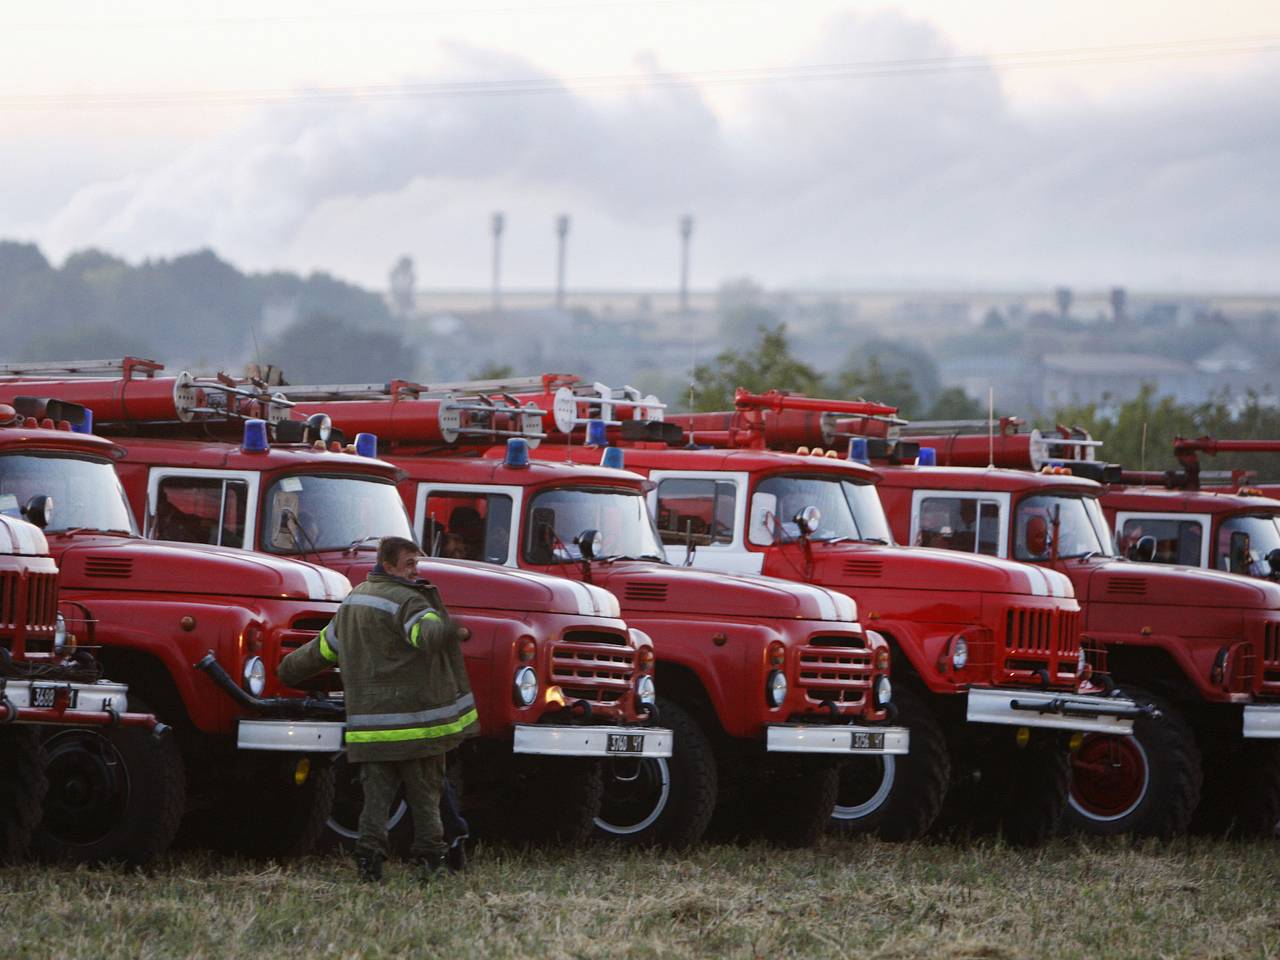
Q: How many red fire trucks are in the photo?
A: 7